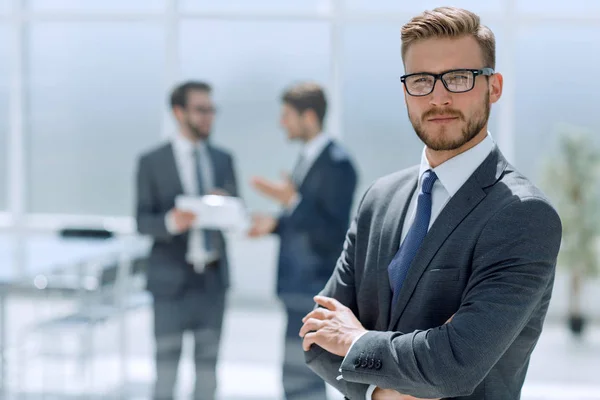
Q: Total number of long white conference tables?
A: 1